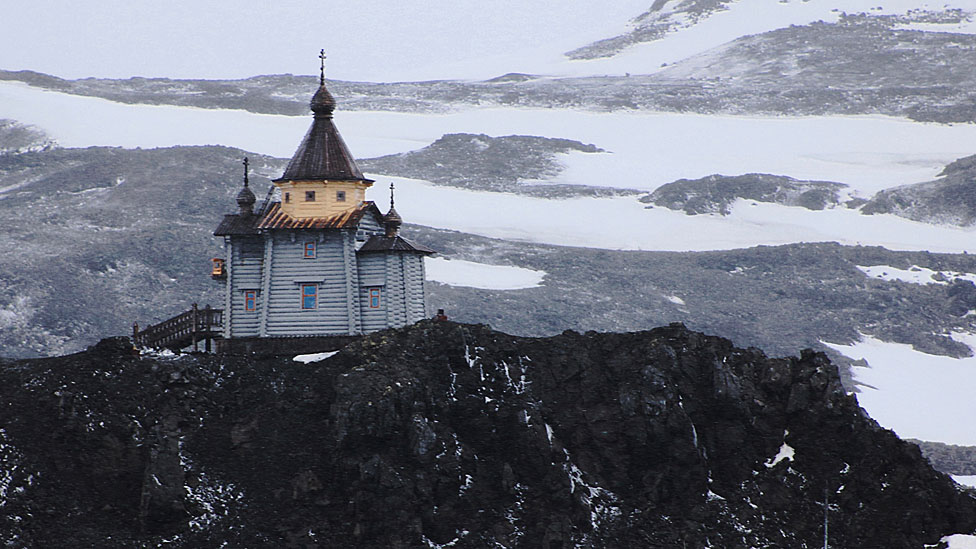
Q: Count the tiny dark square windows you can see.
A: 3